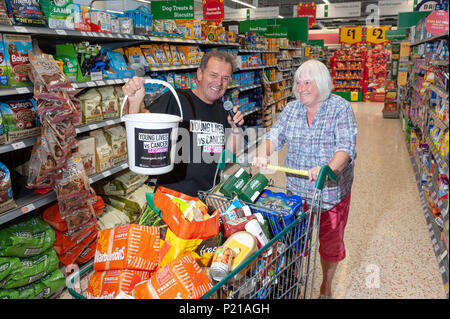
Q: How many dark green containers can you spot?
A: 2